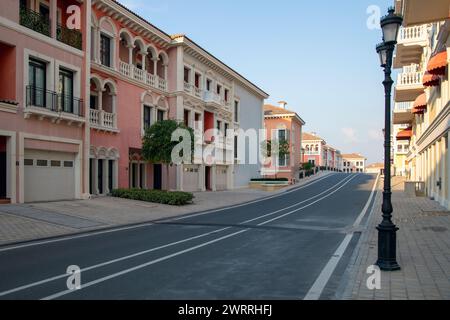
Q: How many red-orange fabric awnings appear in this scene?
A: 5